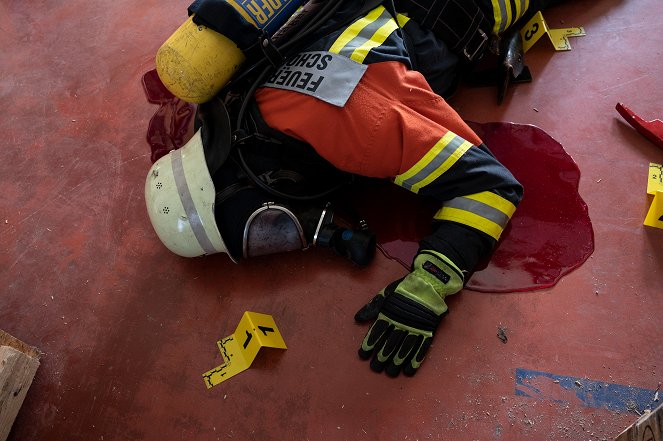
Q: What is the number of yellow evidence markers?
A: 3